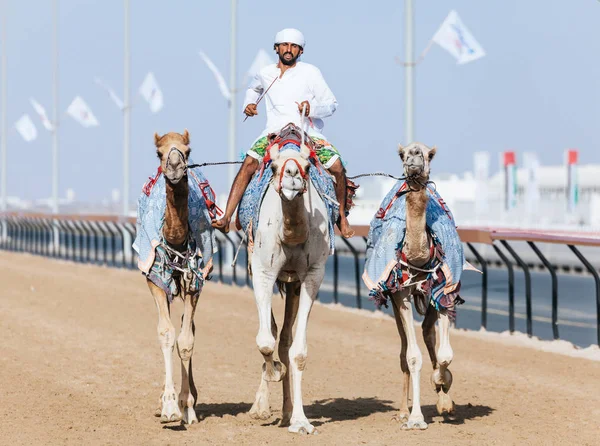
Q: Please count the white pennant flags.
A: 8